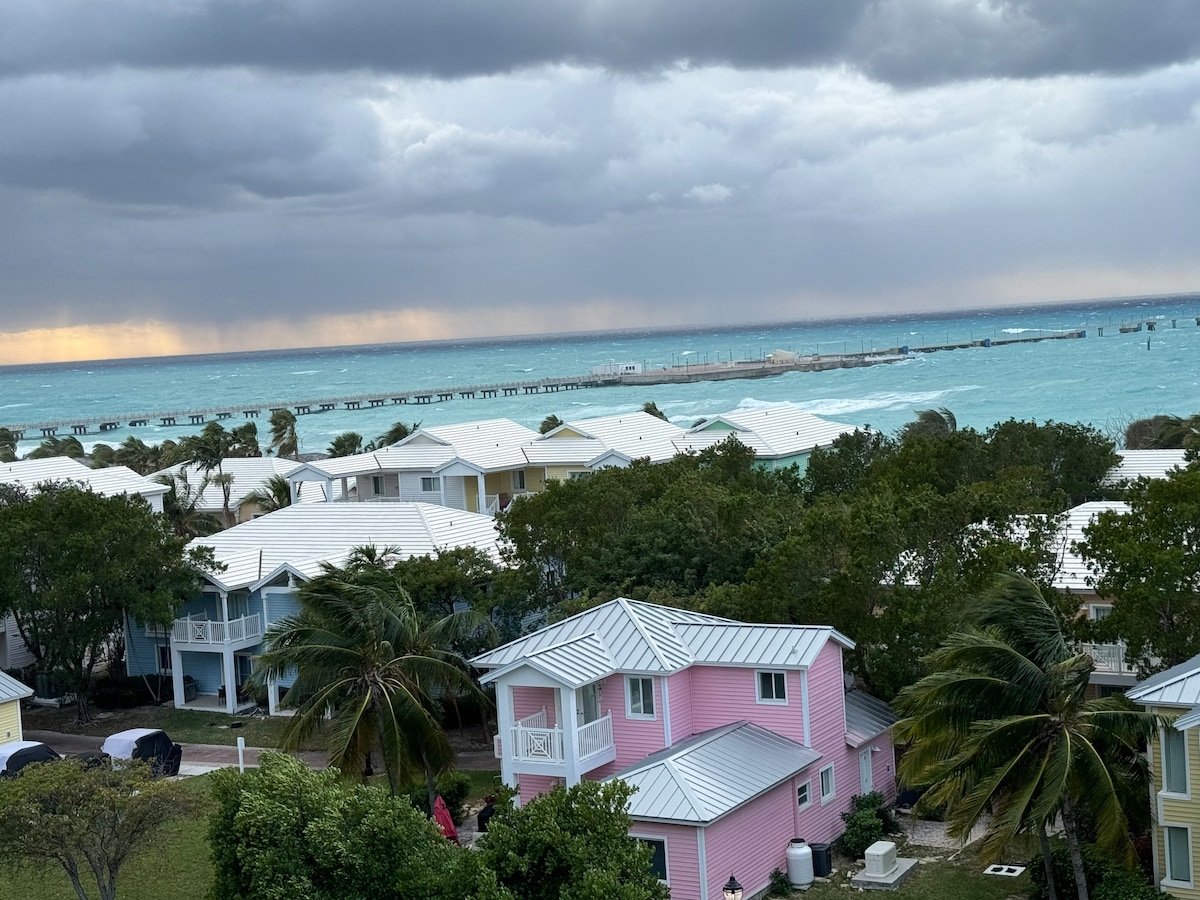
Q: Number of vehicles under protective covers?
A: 2